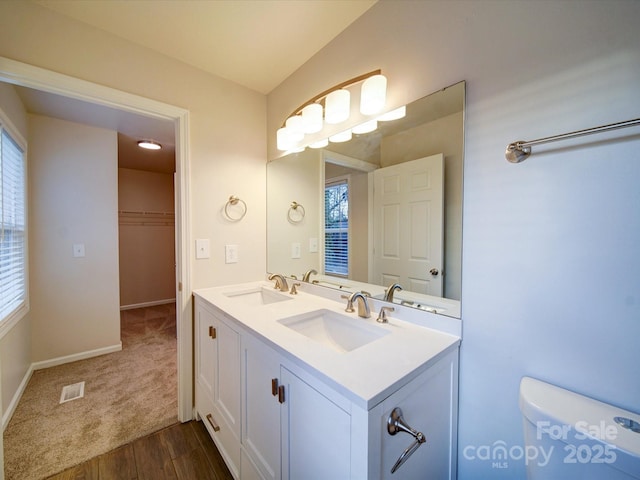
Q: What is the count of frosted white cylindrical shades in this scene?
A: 5